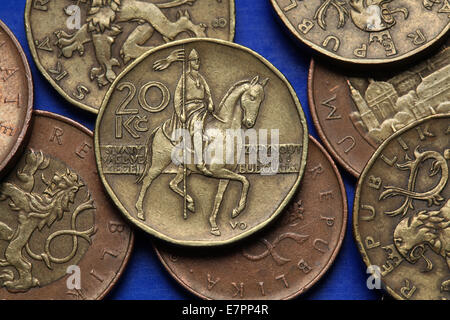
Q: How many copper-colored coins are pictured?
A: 4